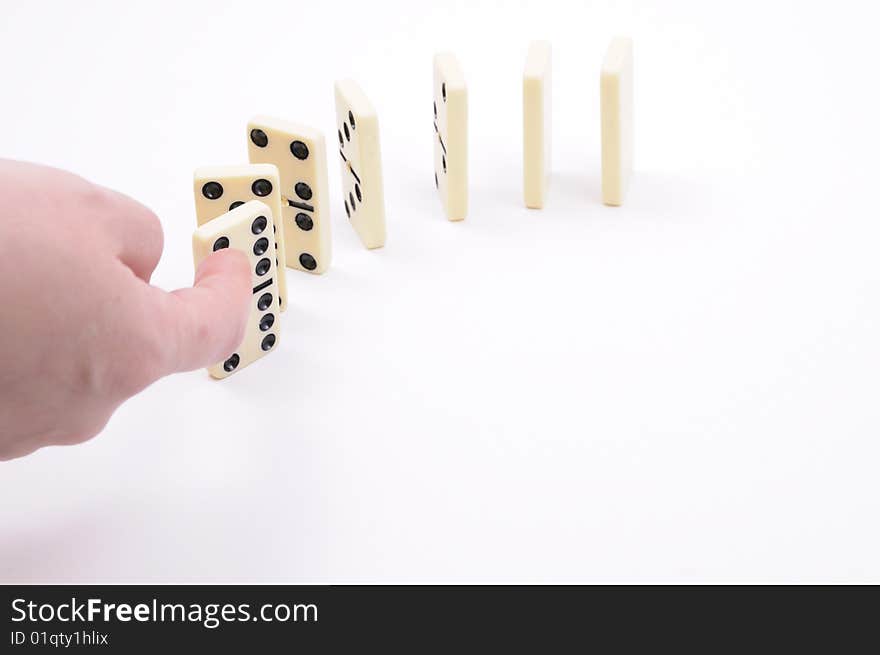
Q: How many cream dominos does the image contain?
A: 7